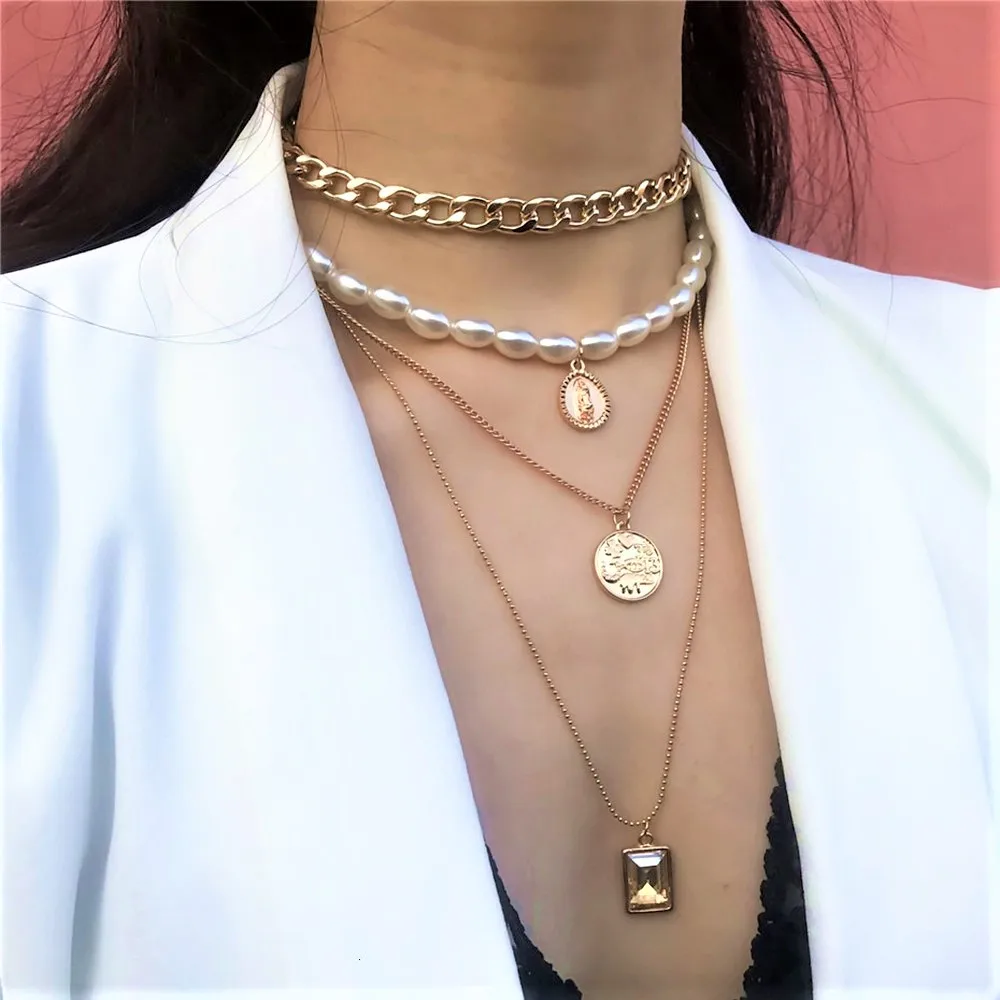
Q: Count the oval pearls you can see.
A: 15